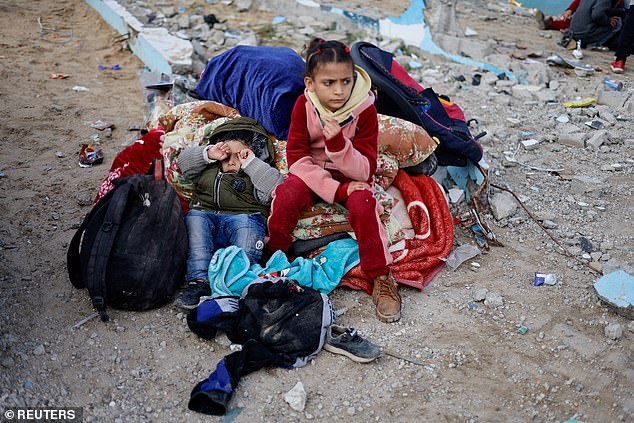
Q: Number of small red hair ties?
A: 3